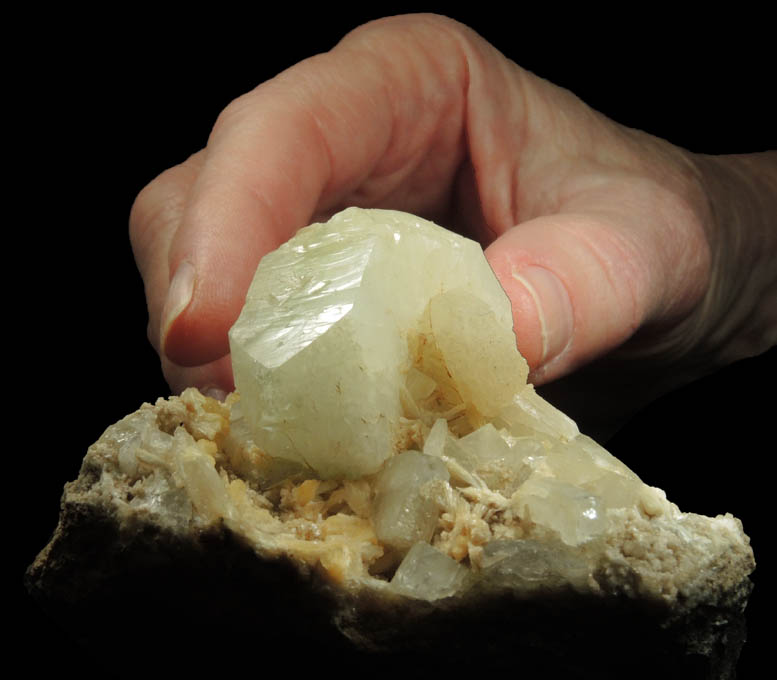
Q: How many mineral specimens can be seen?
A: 1